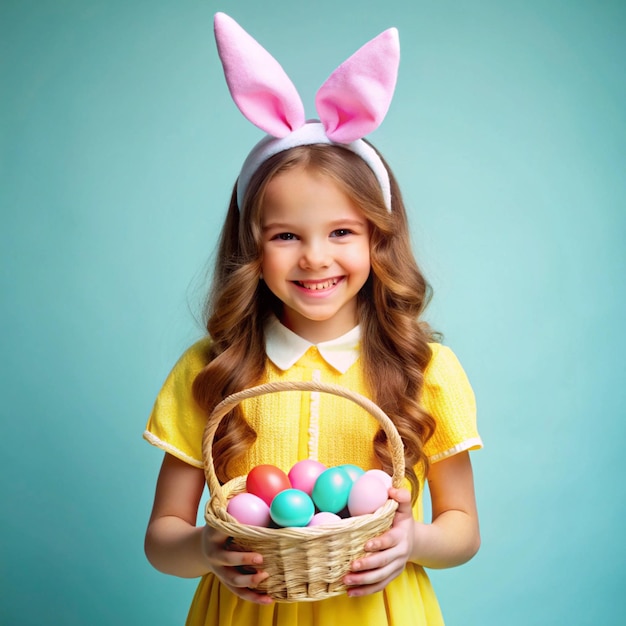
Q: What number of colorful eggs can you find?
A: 9